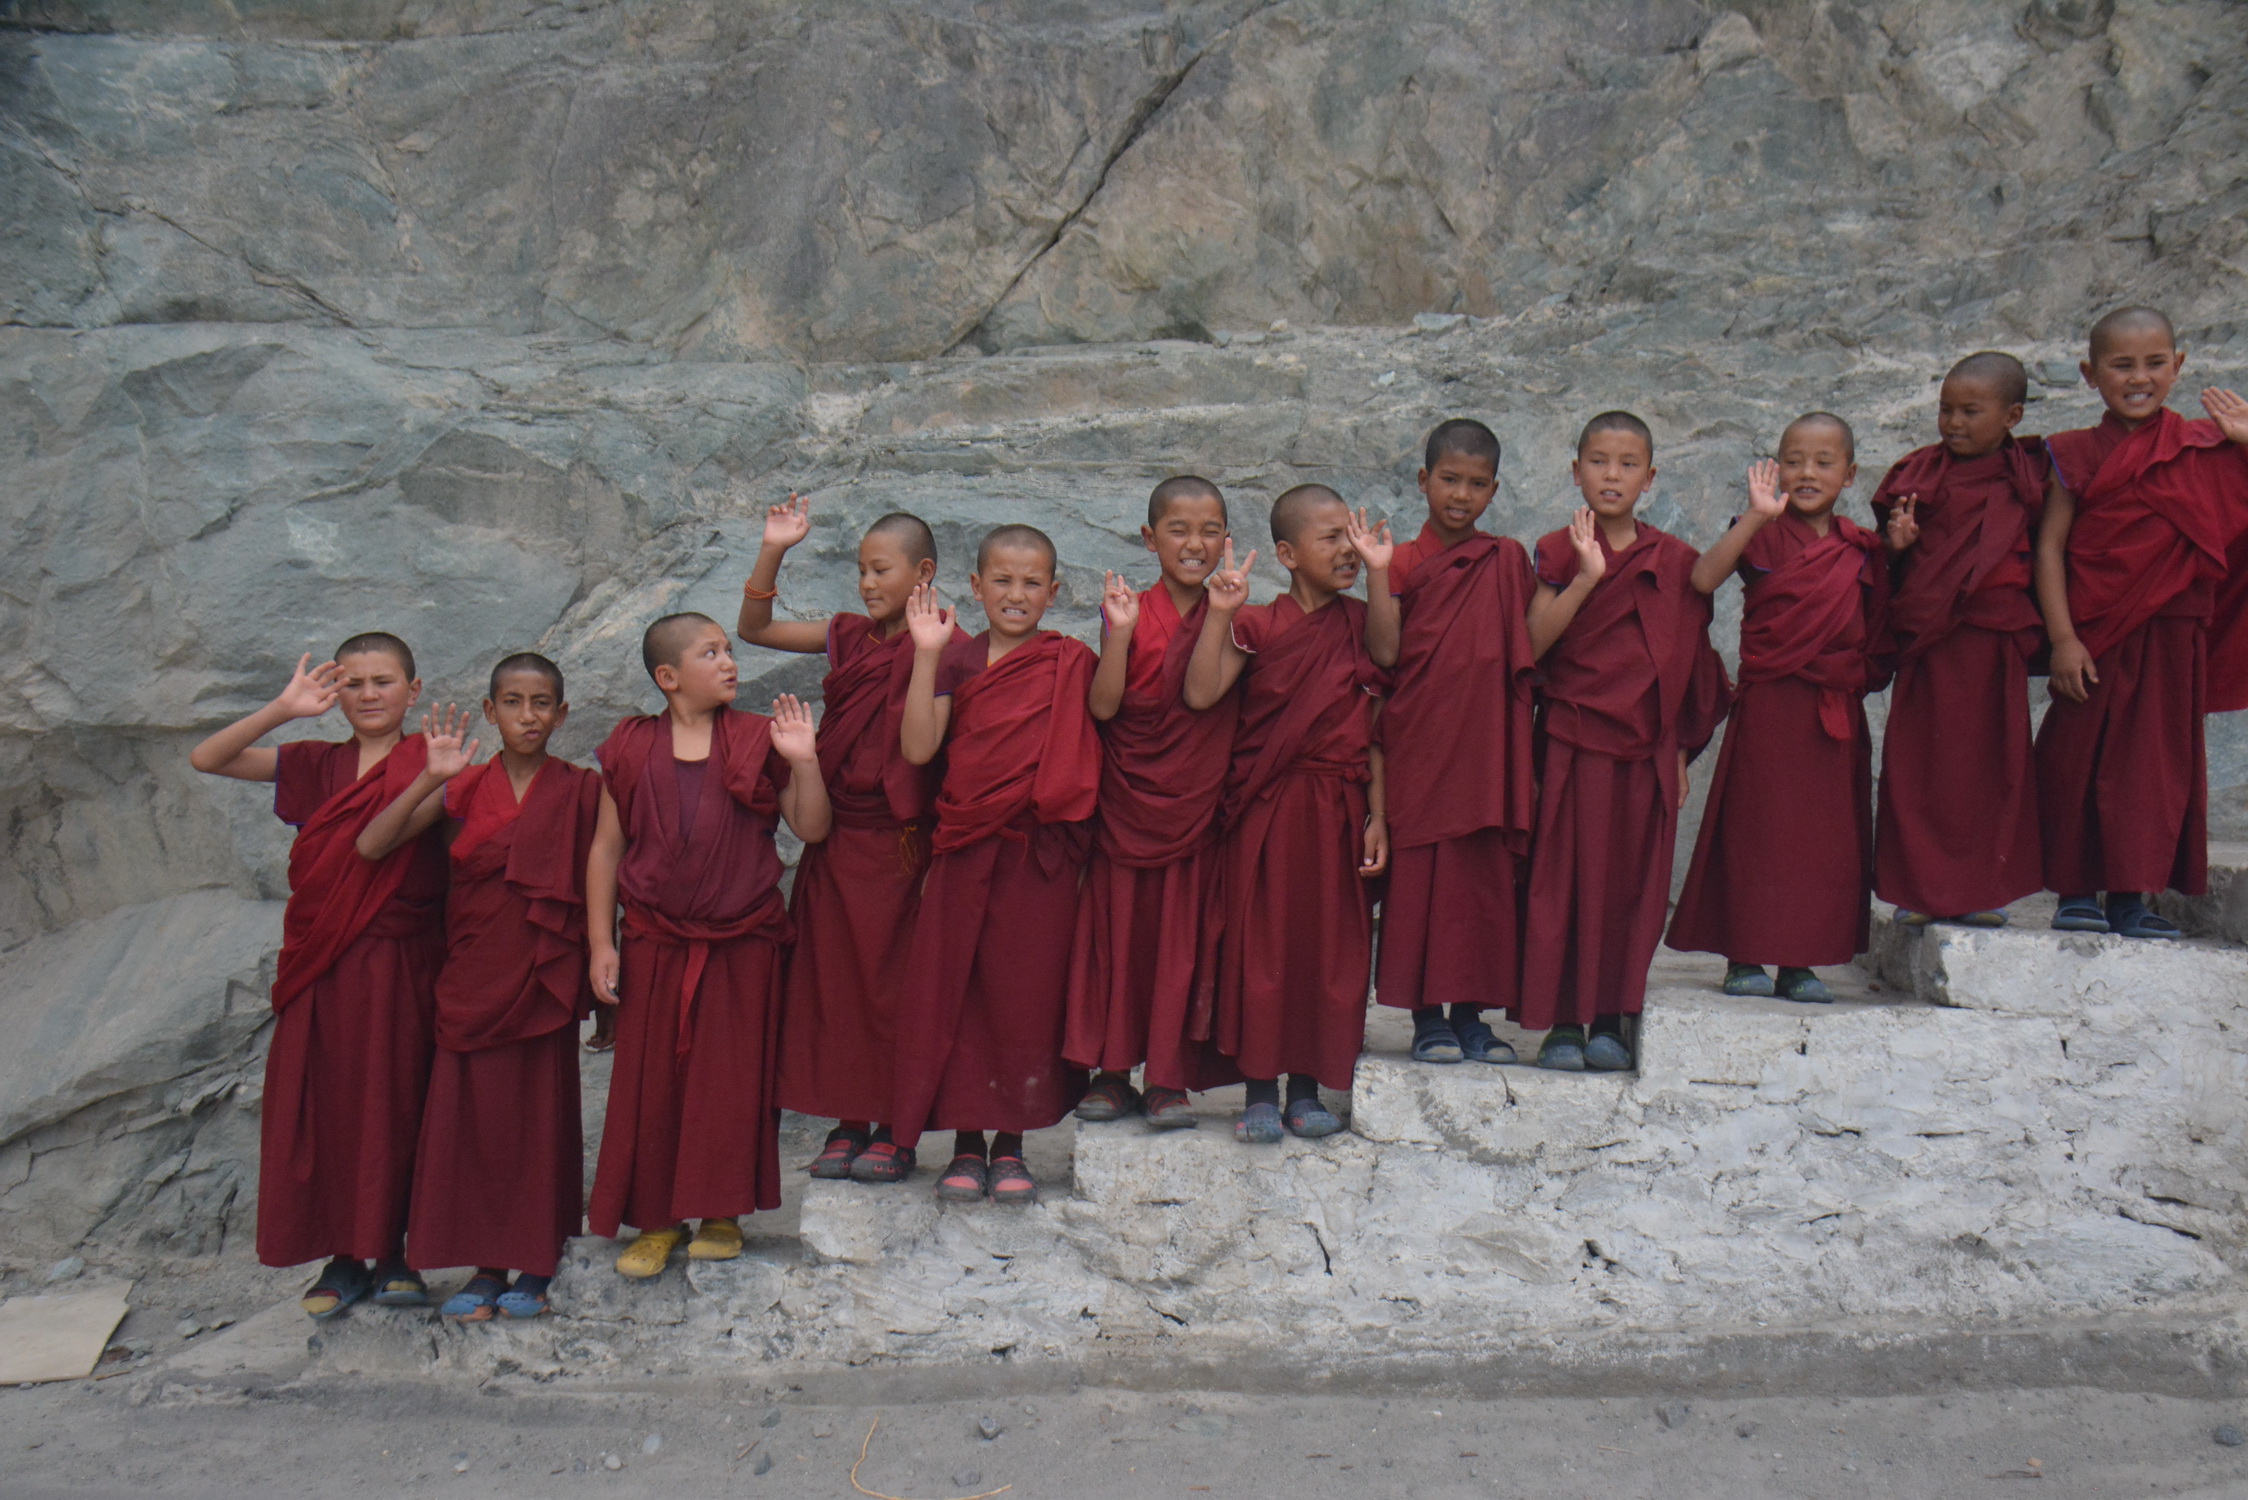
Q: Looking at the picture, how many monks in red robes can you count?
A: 12